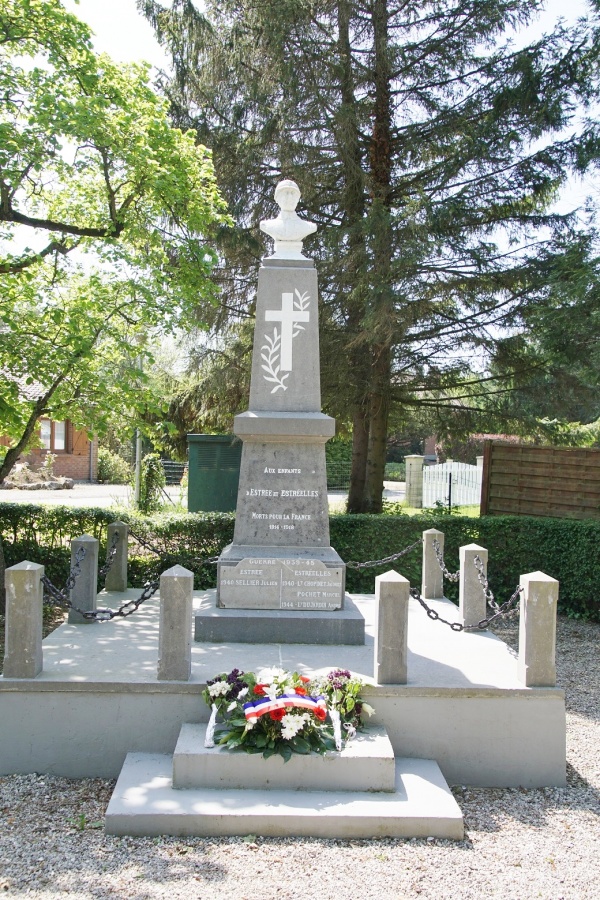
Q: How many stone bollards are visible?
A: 8